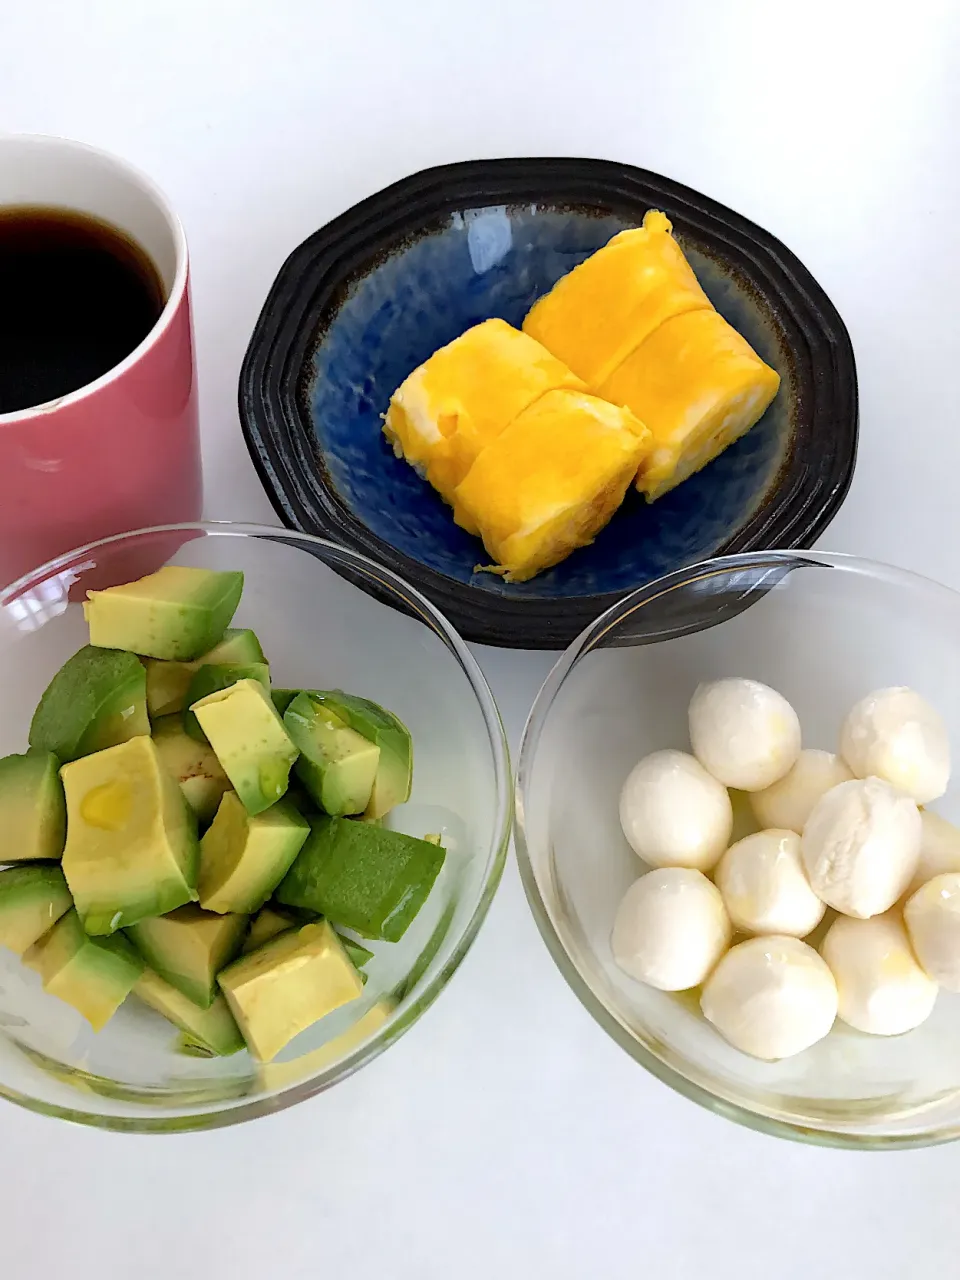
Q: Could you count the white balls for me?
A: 11